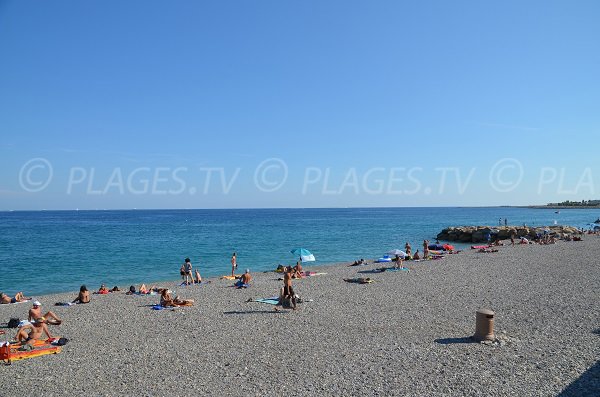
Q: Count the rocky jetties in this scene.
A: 1